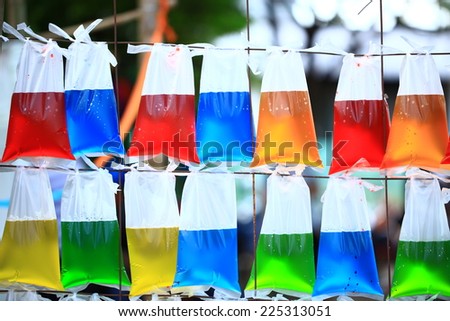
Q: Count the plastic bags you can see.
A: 14